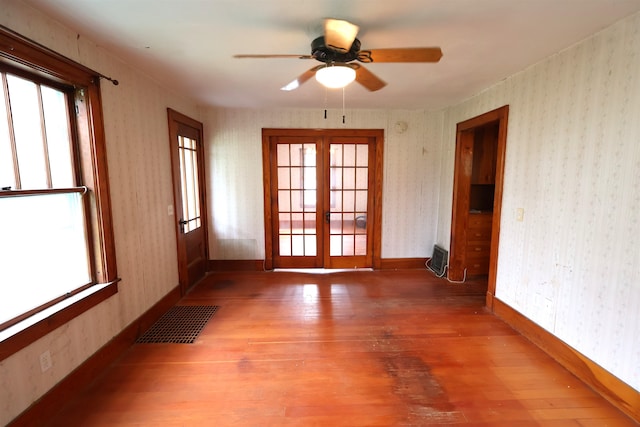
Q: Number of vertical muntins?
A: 8